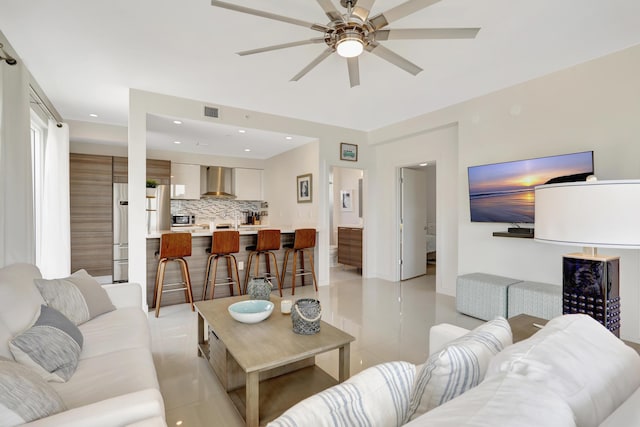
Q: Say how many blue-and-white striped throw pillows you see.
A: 2